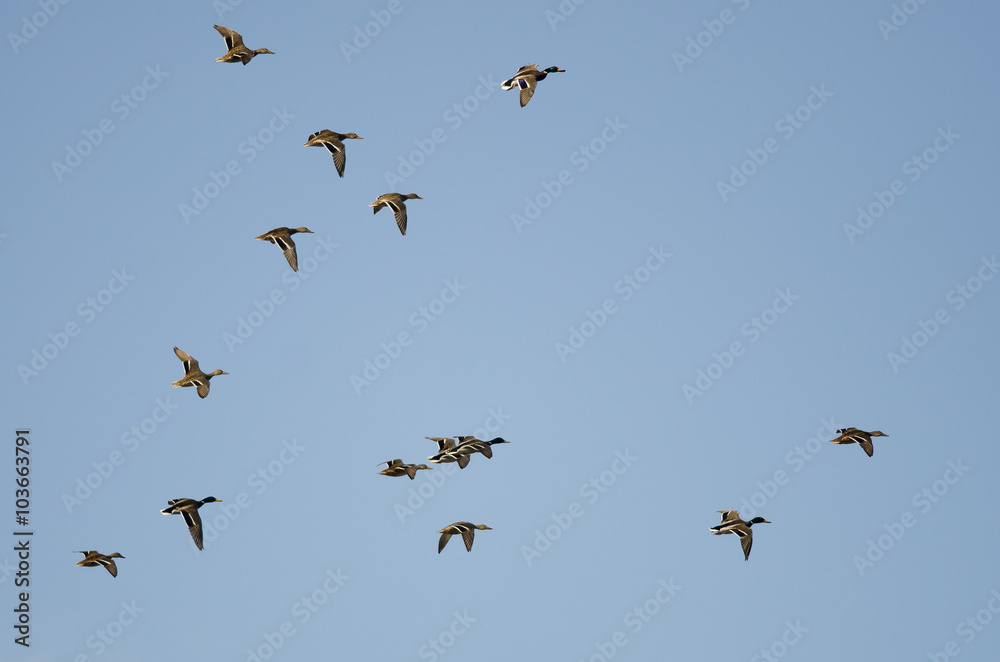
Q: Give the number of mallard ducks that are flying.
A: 14